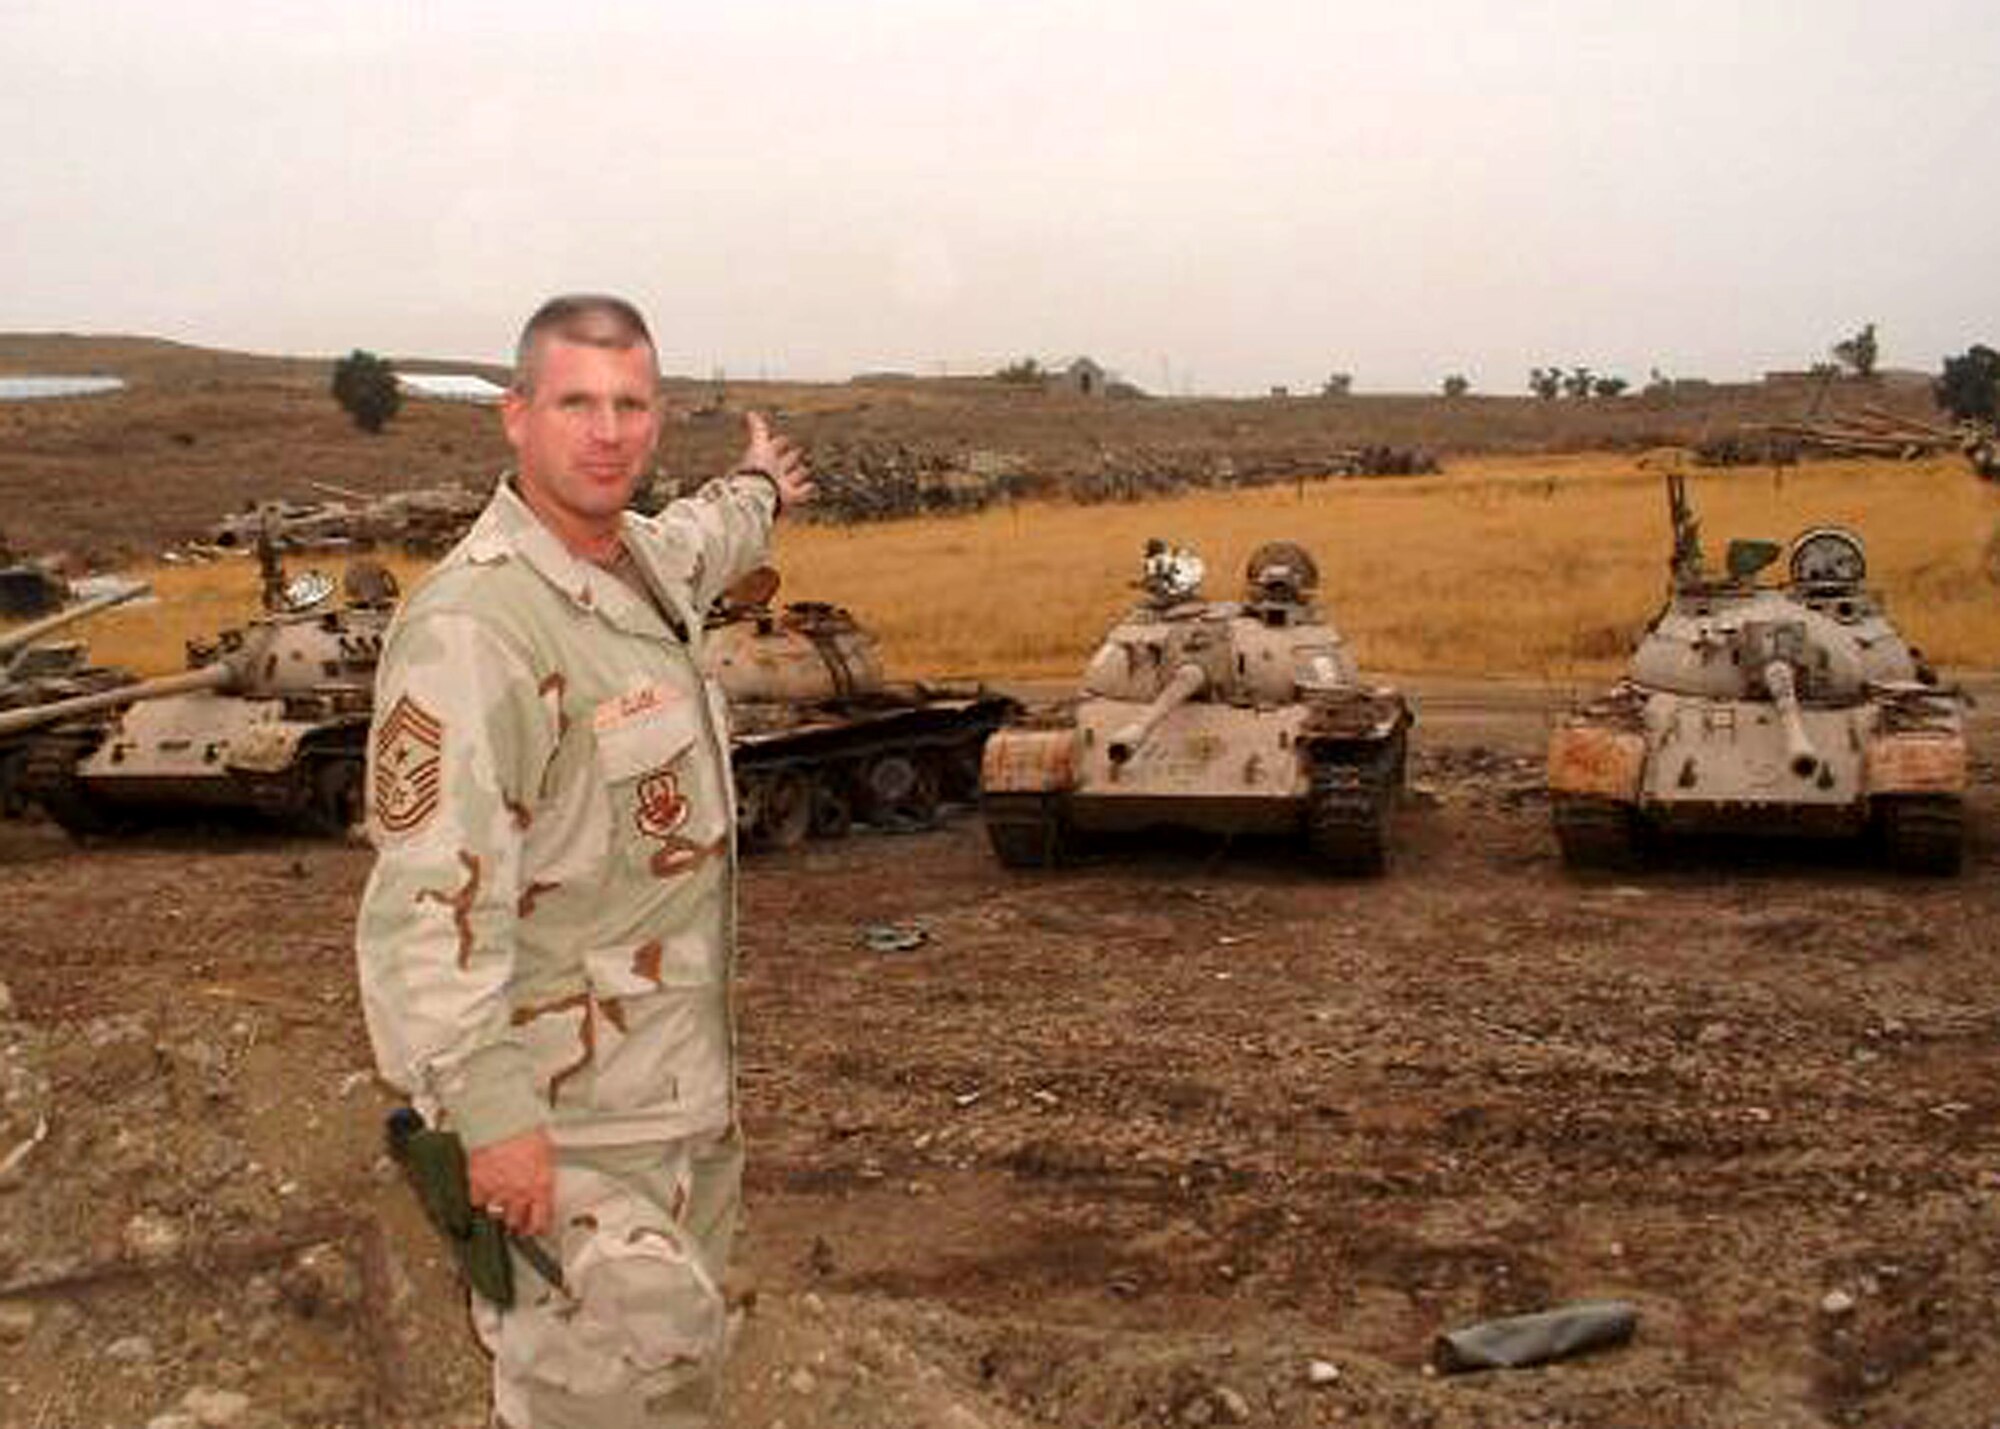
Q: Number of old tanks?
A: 5